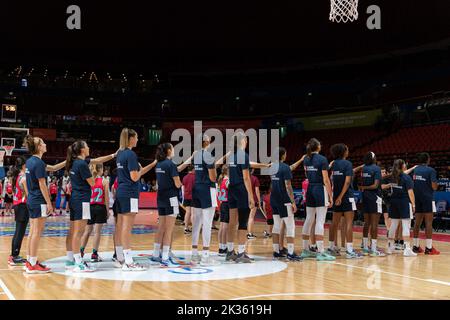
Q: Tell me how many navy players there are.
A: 12